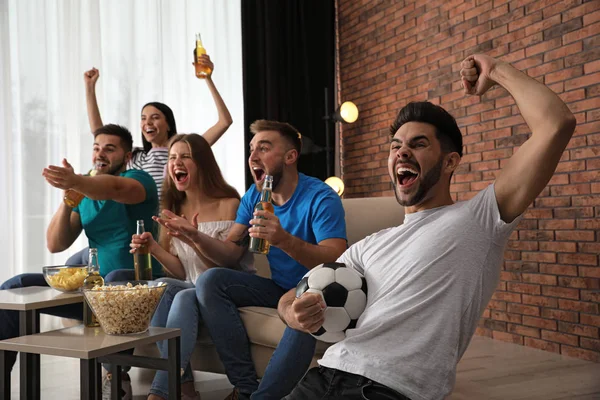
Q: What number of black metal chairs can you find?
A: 0